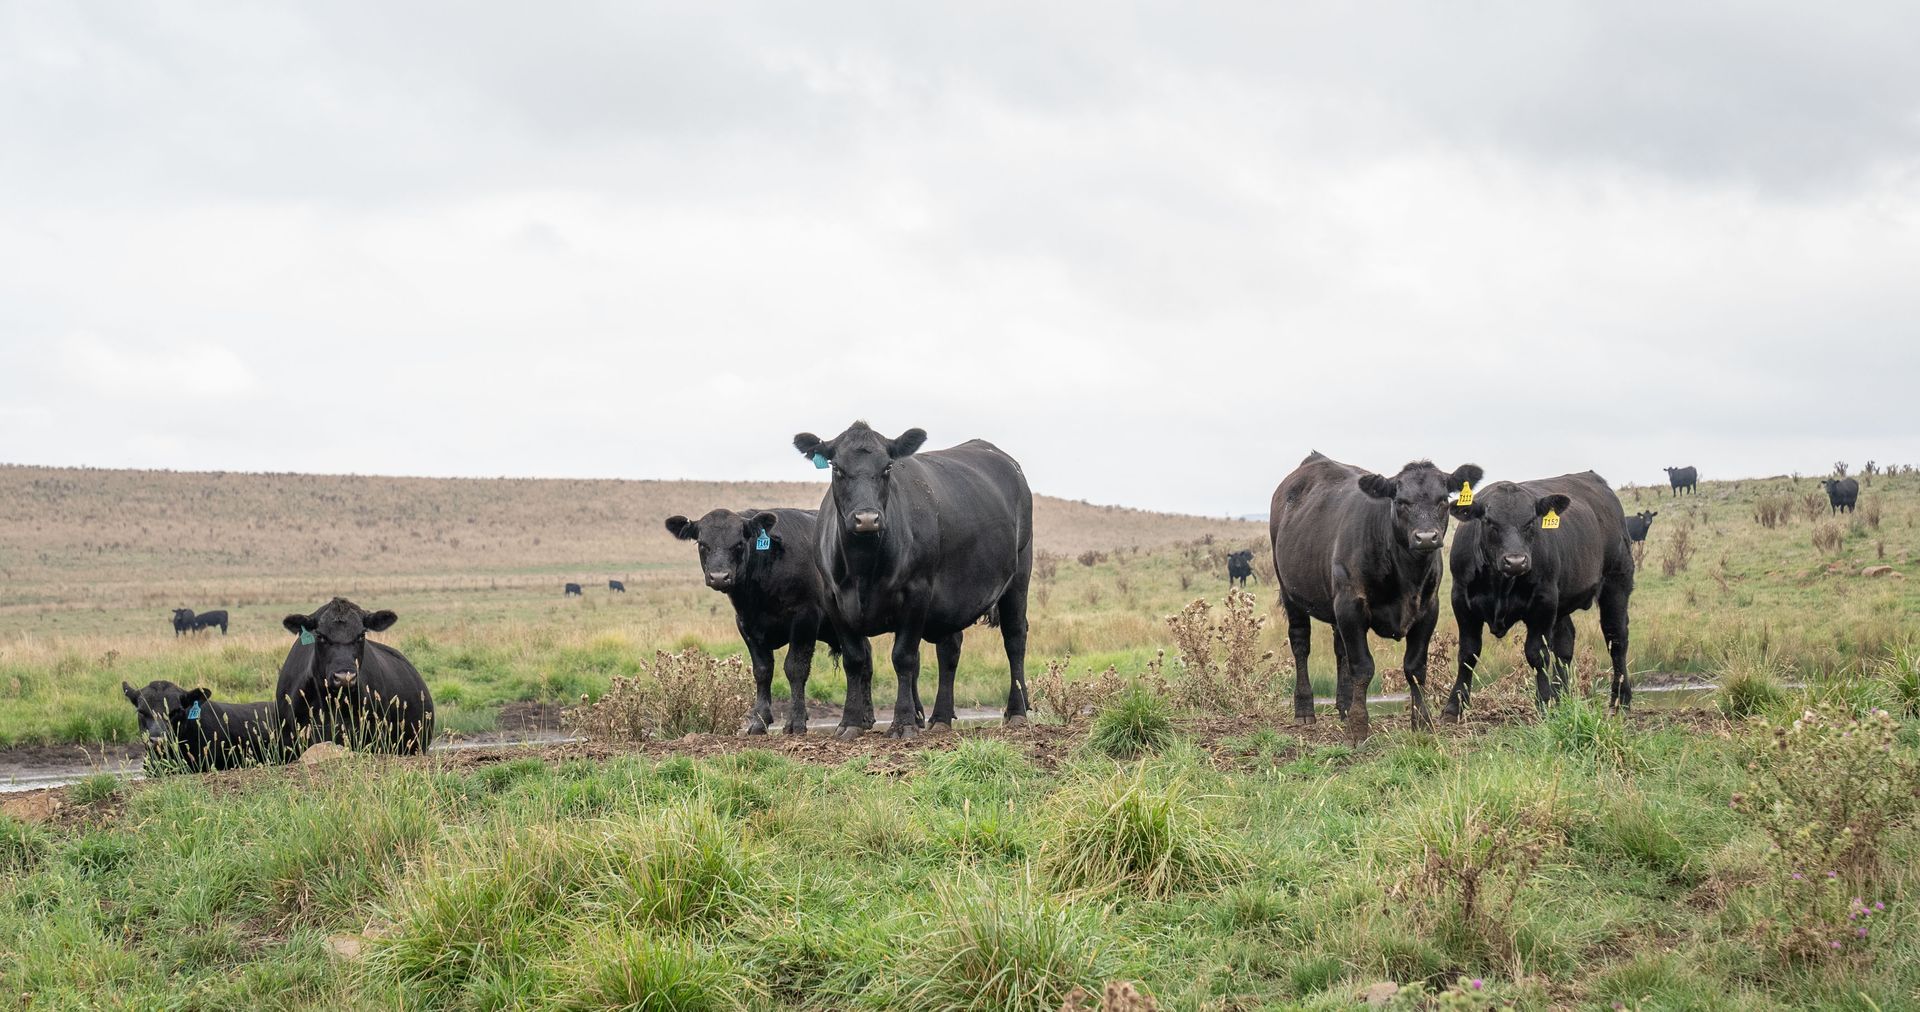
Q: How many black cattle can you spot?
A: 14